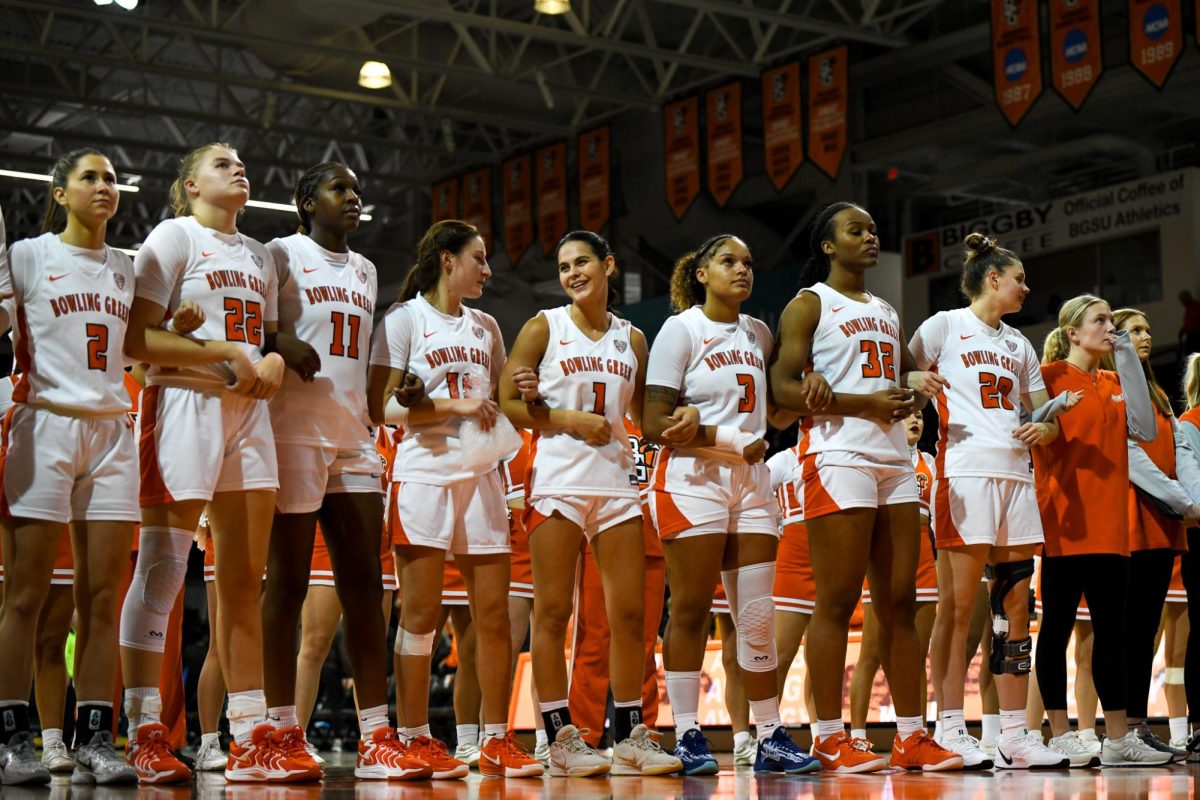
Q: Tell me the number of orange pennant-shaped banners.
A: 12